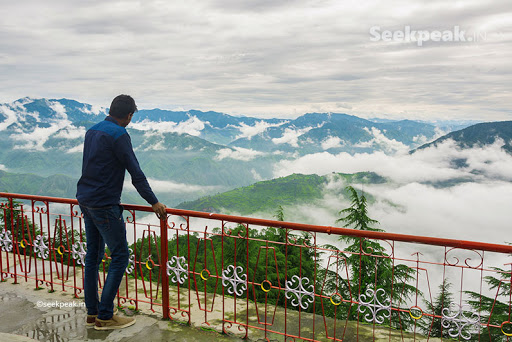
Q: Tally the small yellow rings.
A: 9